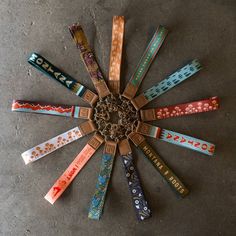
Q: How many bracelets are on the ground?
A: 13